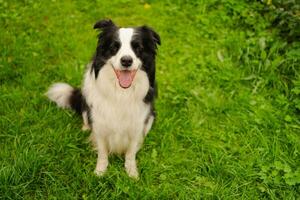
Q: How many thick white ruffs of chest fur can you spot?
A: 1